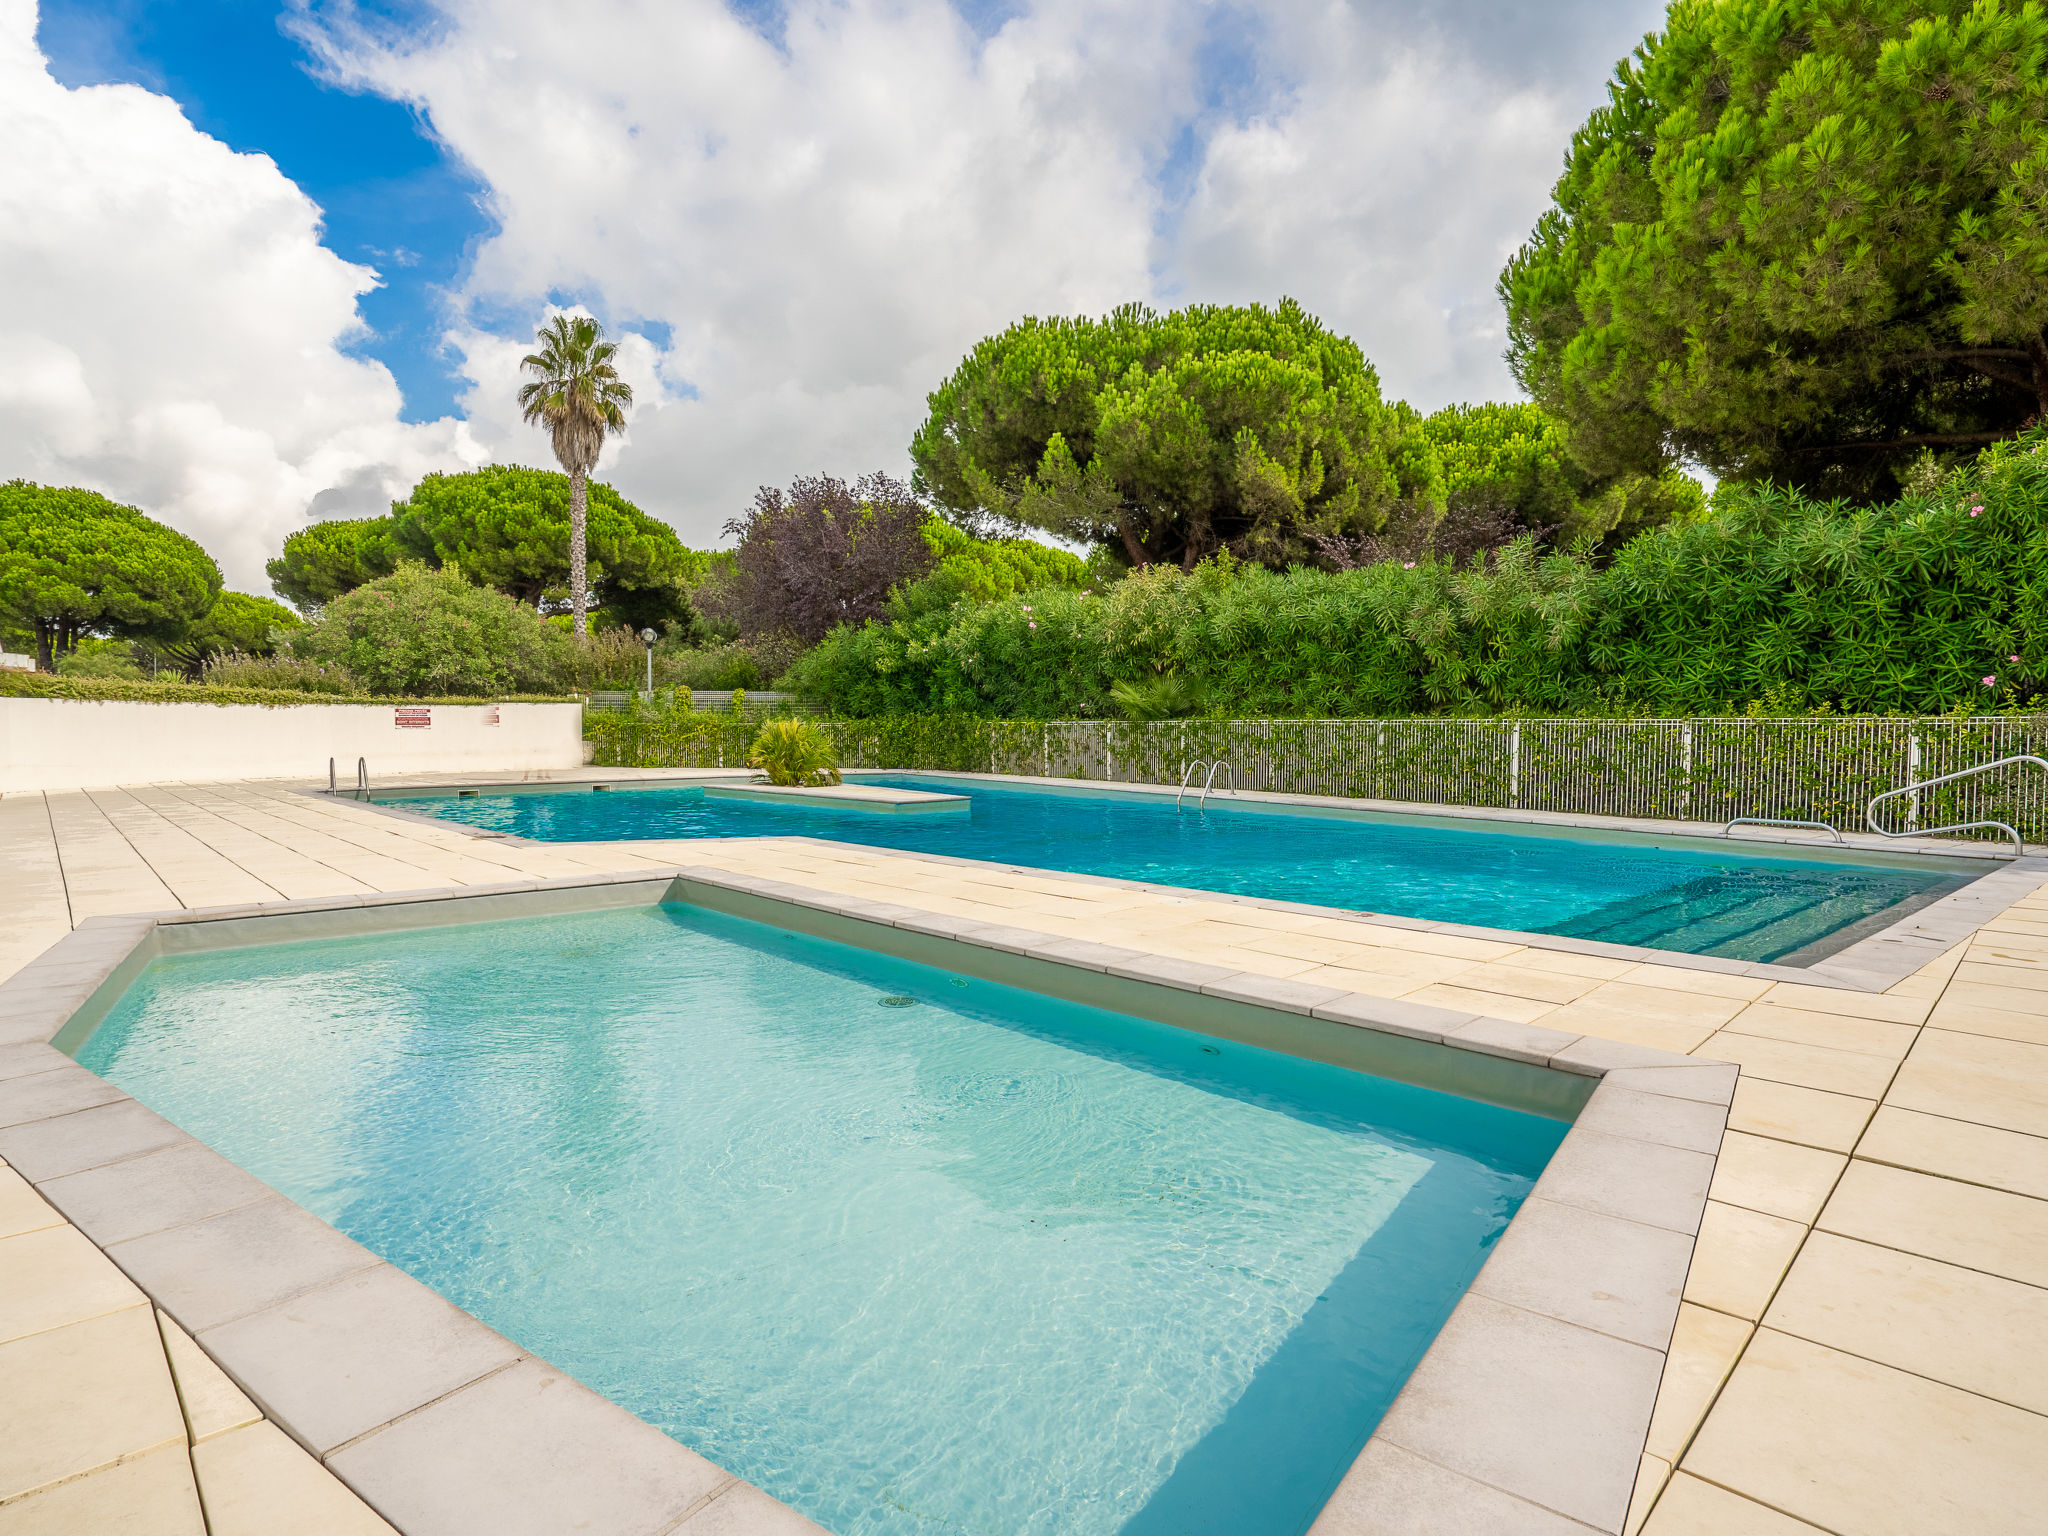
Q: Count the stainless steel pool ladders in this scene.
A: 2